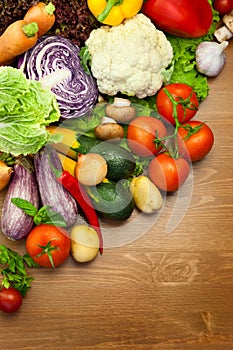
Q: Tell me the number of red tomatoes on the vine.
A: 4